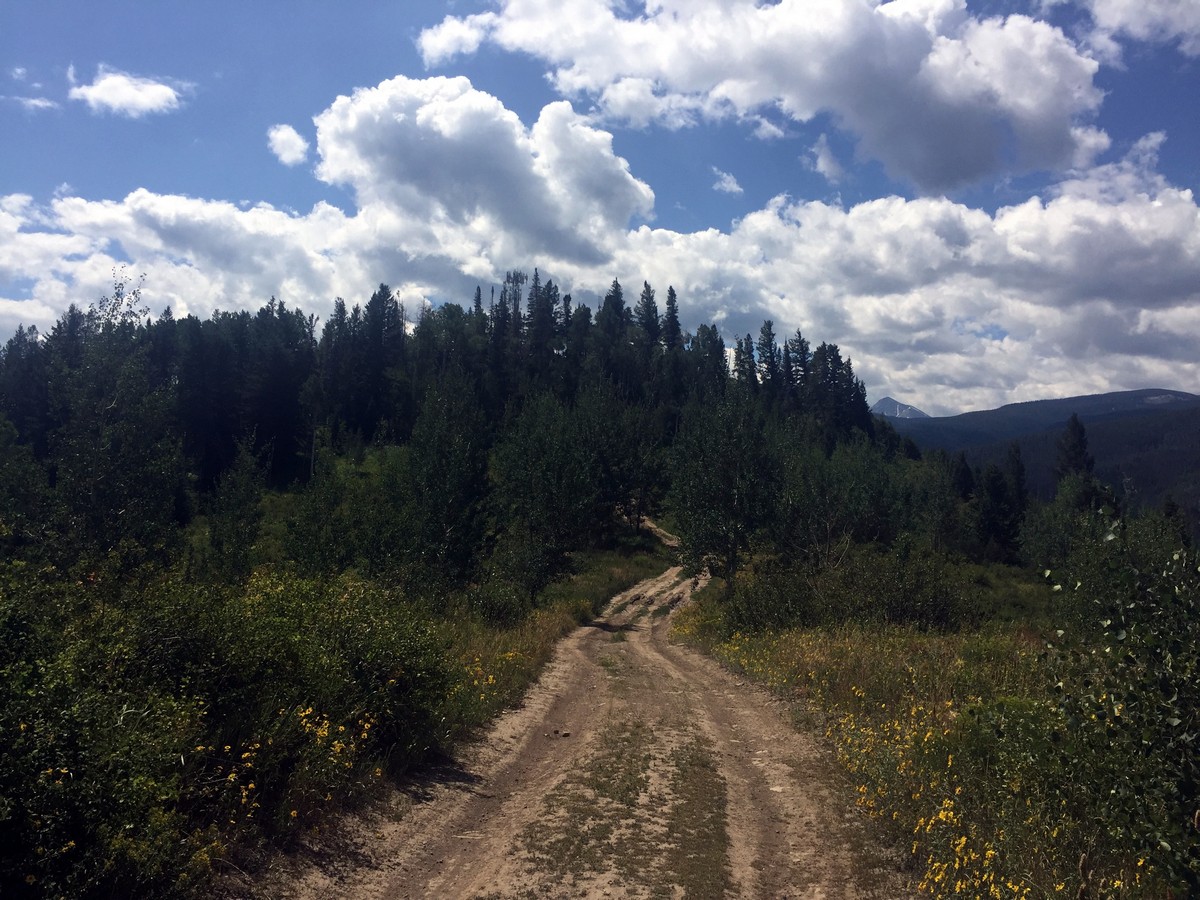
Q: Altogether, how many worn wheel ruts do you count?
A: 2